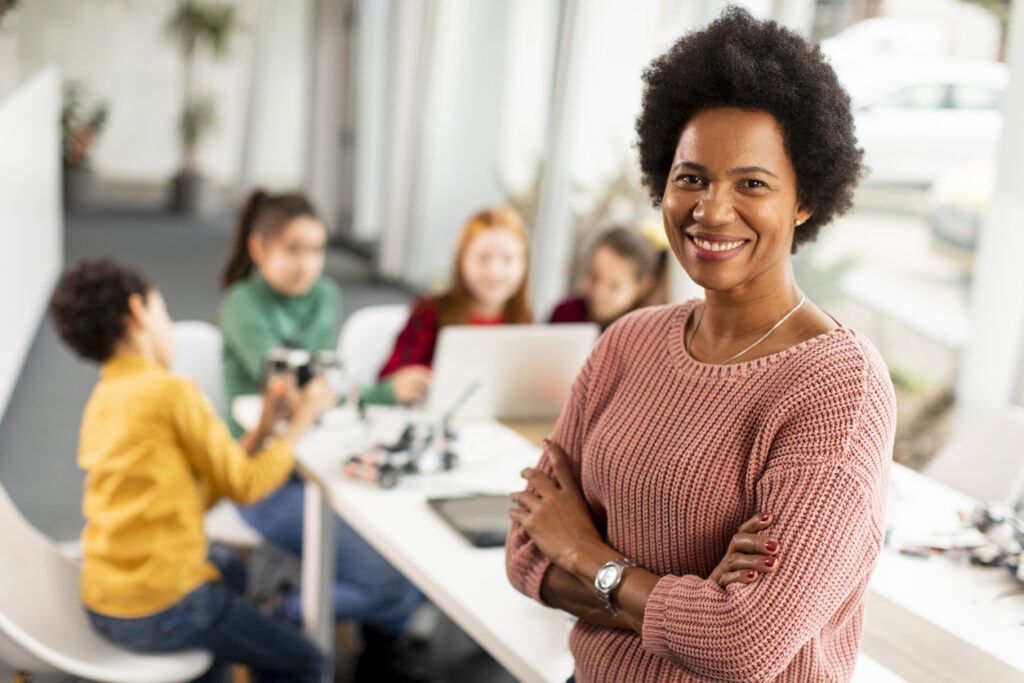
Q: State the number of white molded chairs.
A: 4